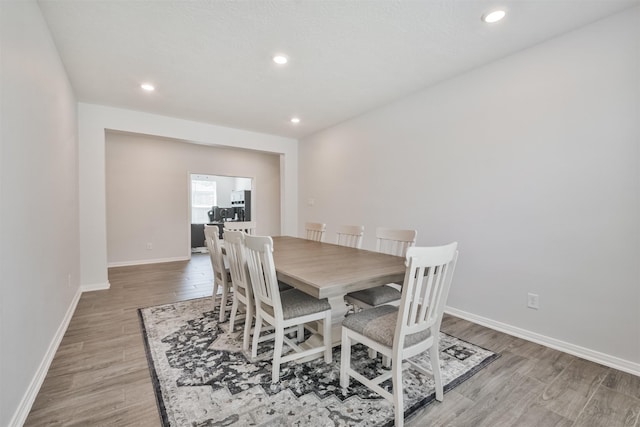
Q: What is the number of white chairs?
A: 8